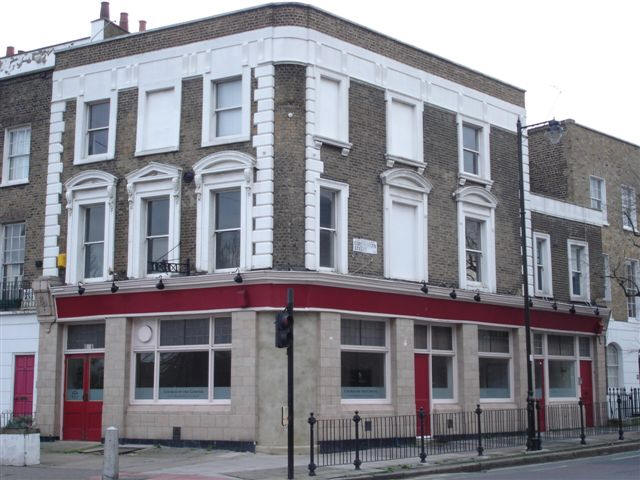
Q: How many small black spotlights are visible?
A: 11